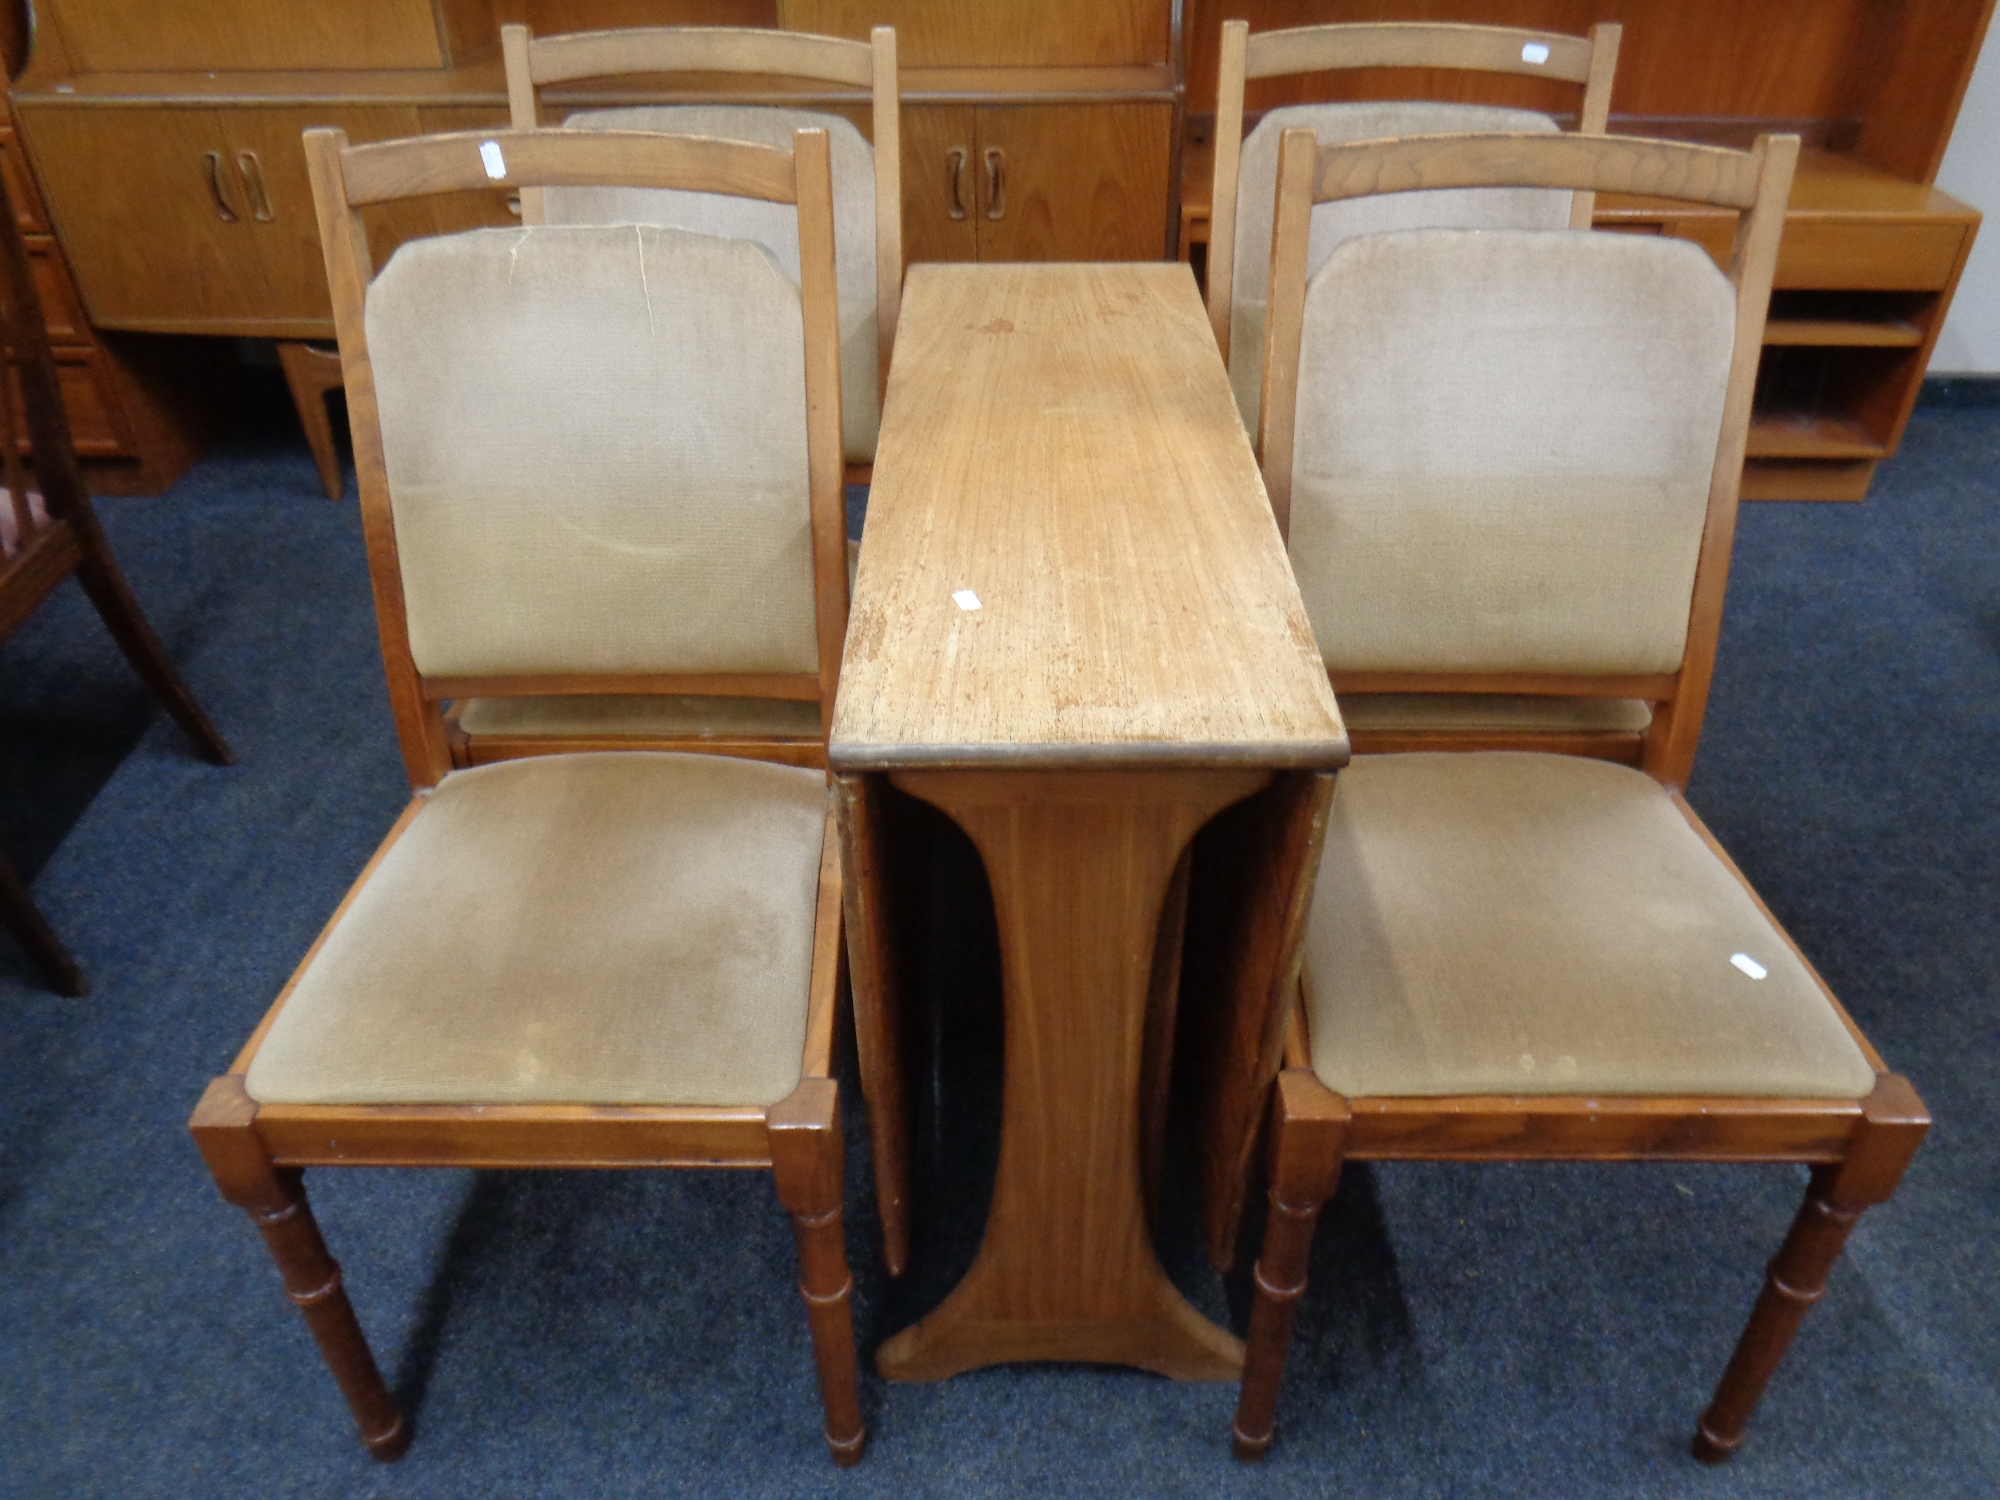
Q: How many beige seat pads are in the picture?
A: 4